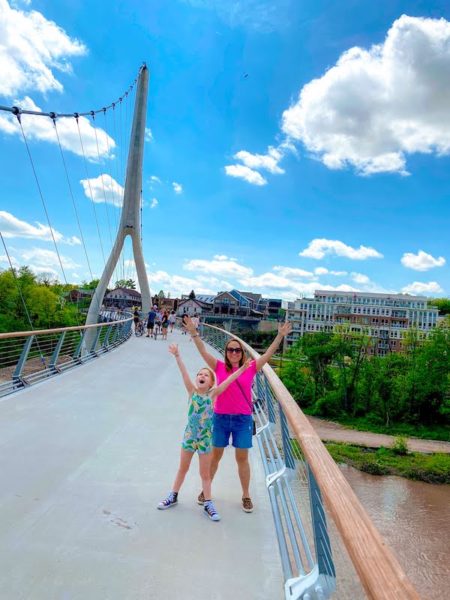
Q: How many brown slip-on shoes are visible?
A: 2